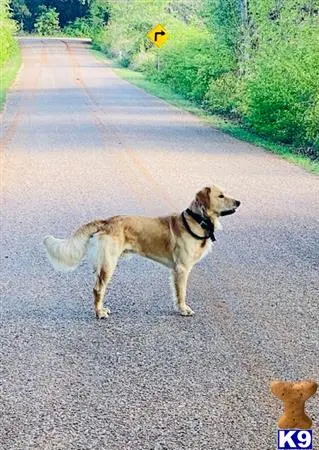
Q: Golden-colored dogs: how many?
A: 1